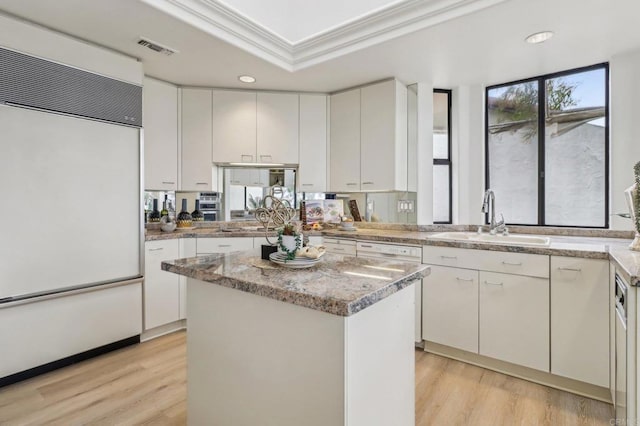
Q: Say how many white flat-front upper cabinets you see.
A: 7